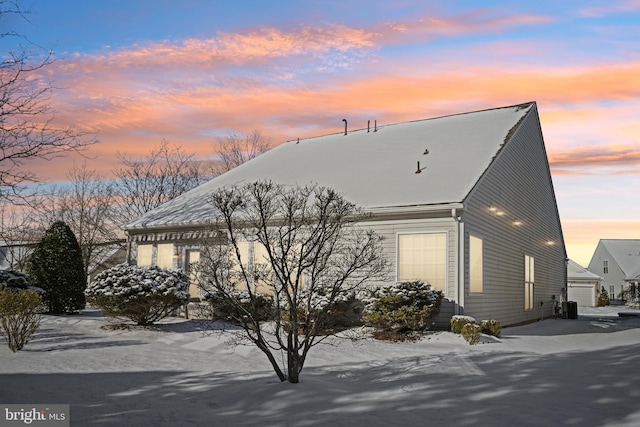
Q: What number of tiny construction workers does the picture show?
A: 0